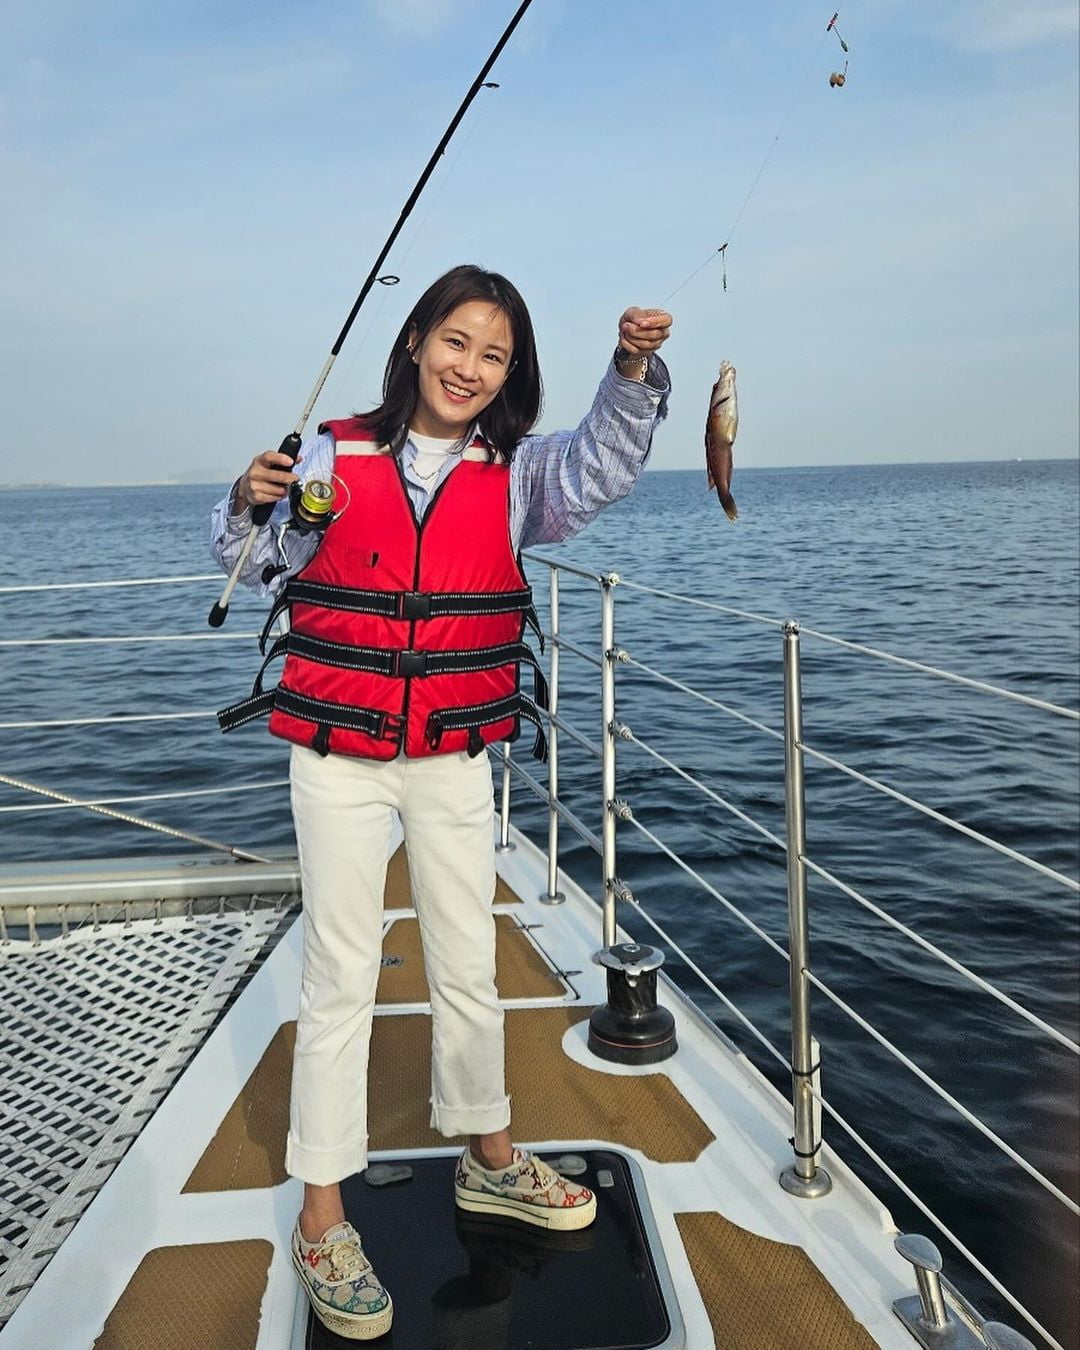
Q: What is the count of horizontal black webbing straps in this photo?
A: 3